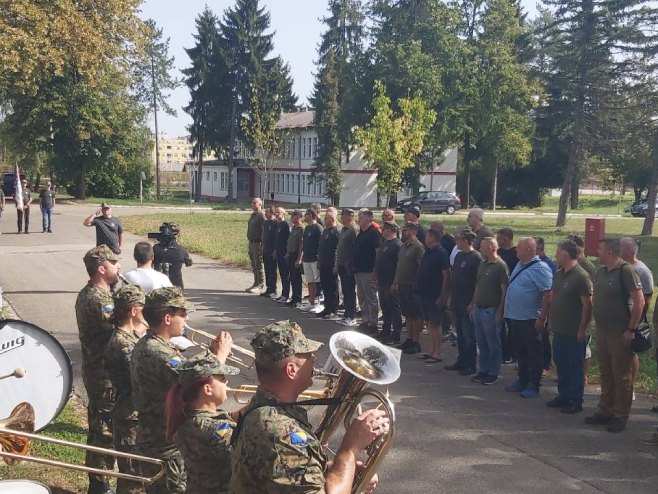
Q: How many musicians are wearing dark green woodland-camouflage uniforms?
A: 5